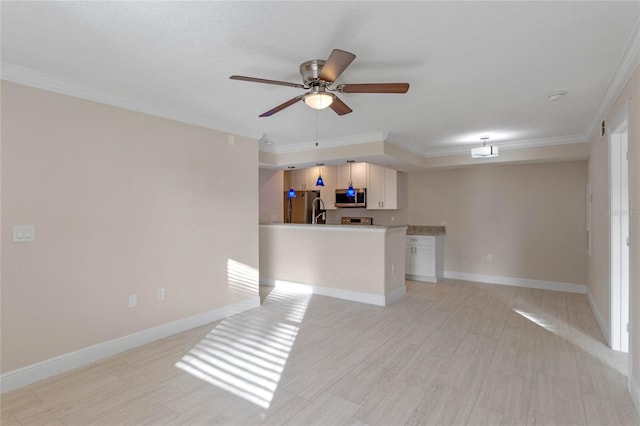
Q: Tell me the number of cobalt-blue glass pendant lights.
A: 3